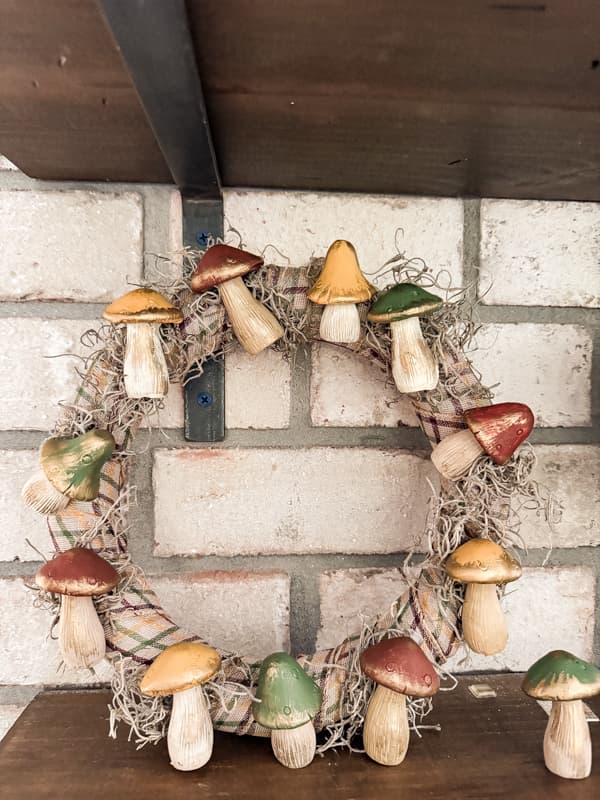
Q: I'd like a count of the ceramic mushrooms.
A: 12